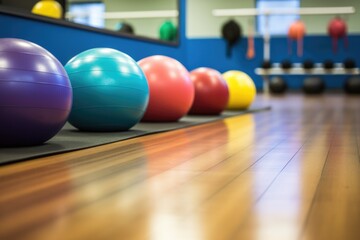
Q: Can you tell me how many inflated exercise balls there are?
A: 5